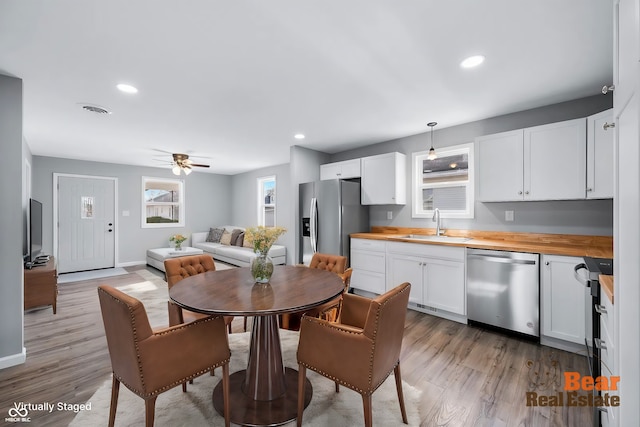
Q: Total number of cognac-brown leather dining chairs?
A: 4